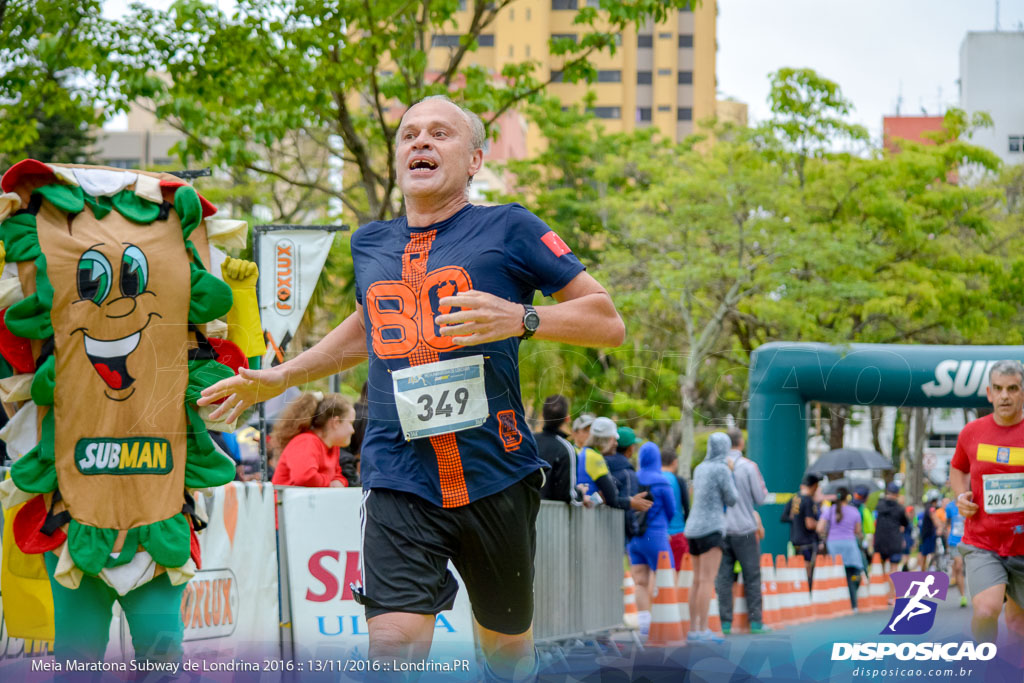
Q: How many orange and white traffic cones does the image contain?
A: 15